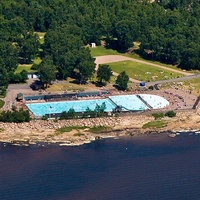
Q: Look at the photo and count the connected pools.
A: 3